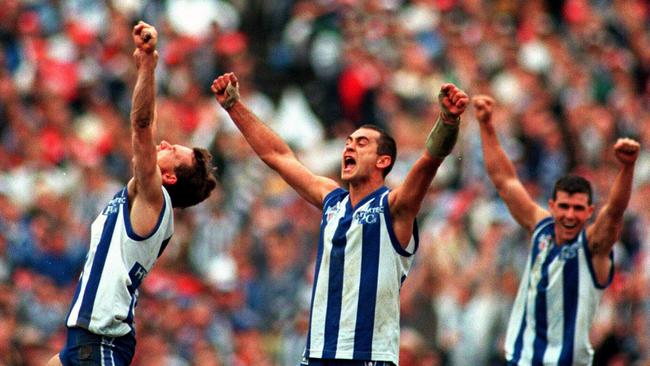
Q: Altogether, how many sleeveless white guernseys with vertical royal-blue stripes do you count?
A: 3